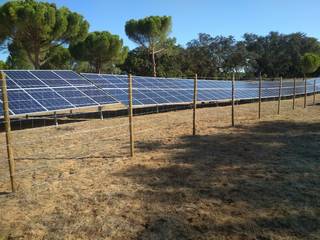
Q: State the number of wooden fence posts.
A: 9